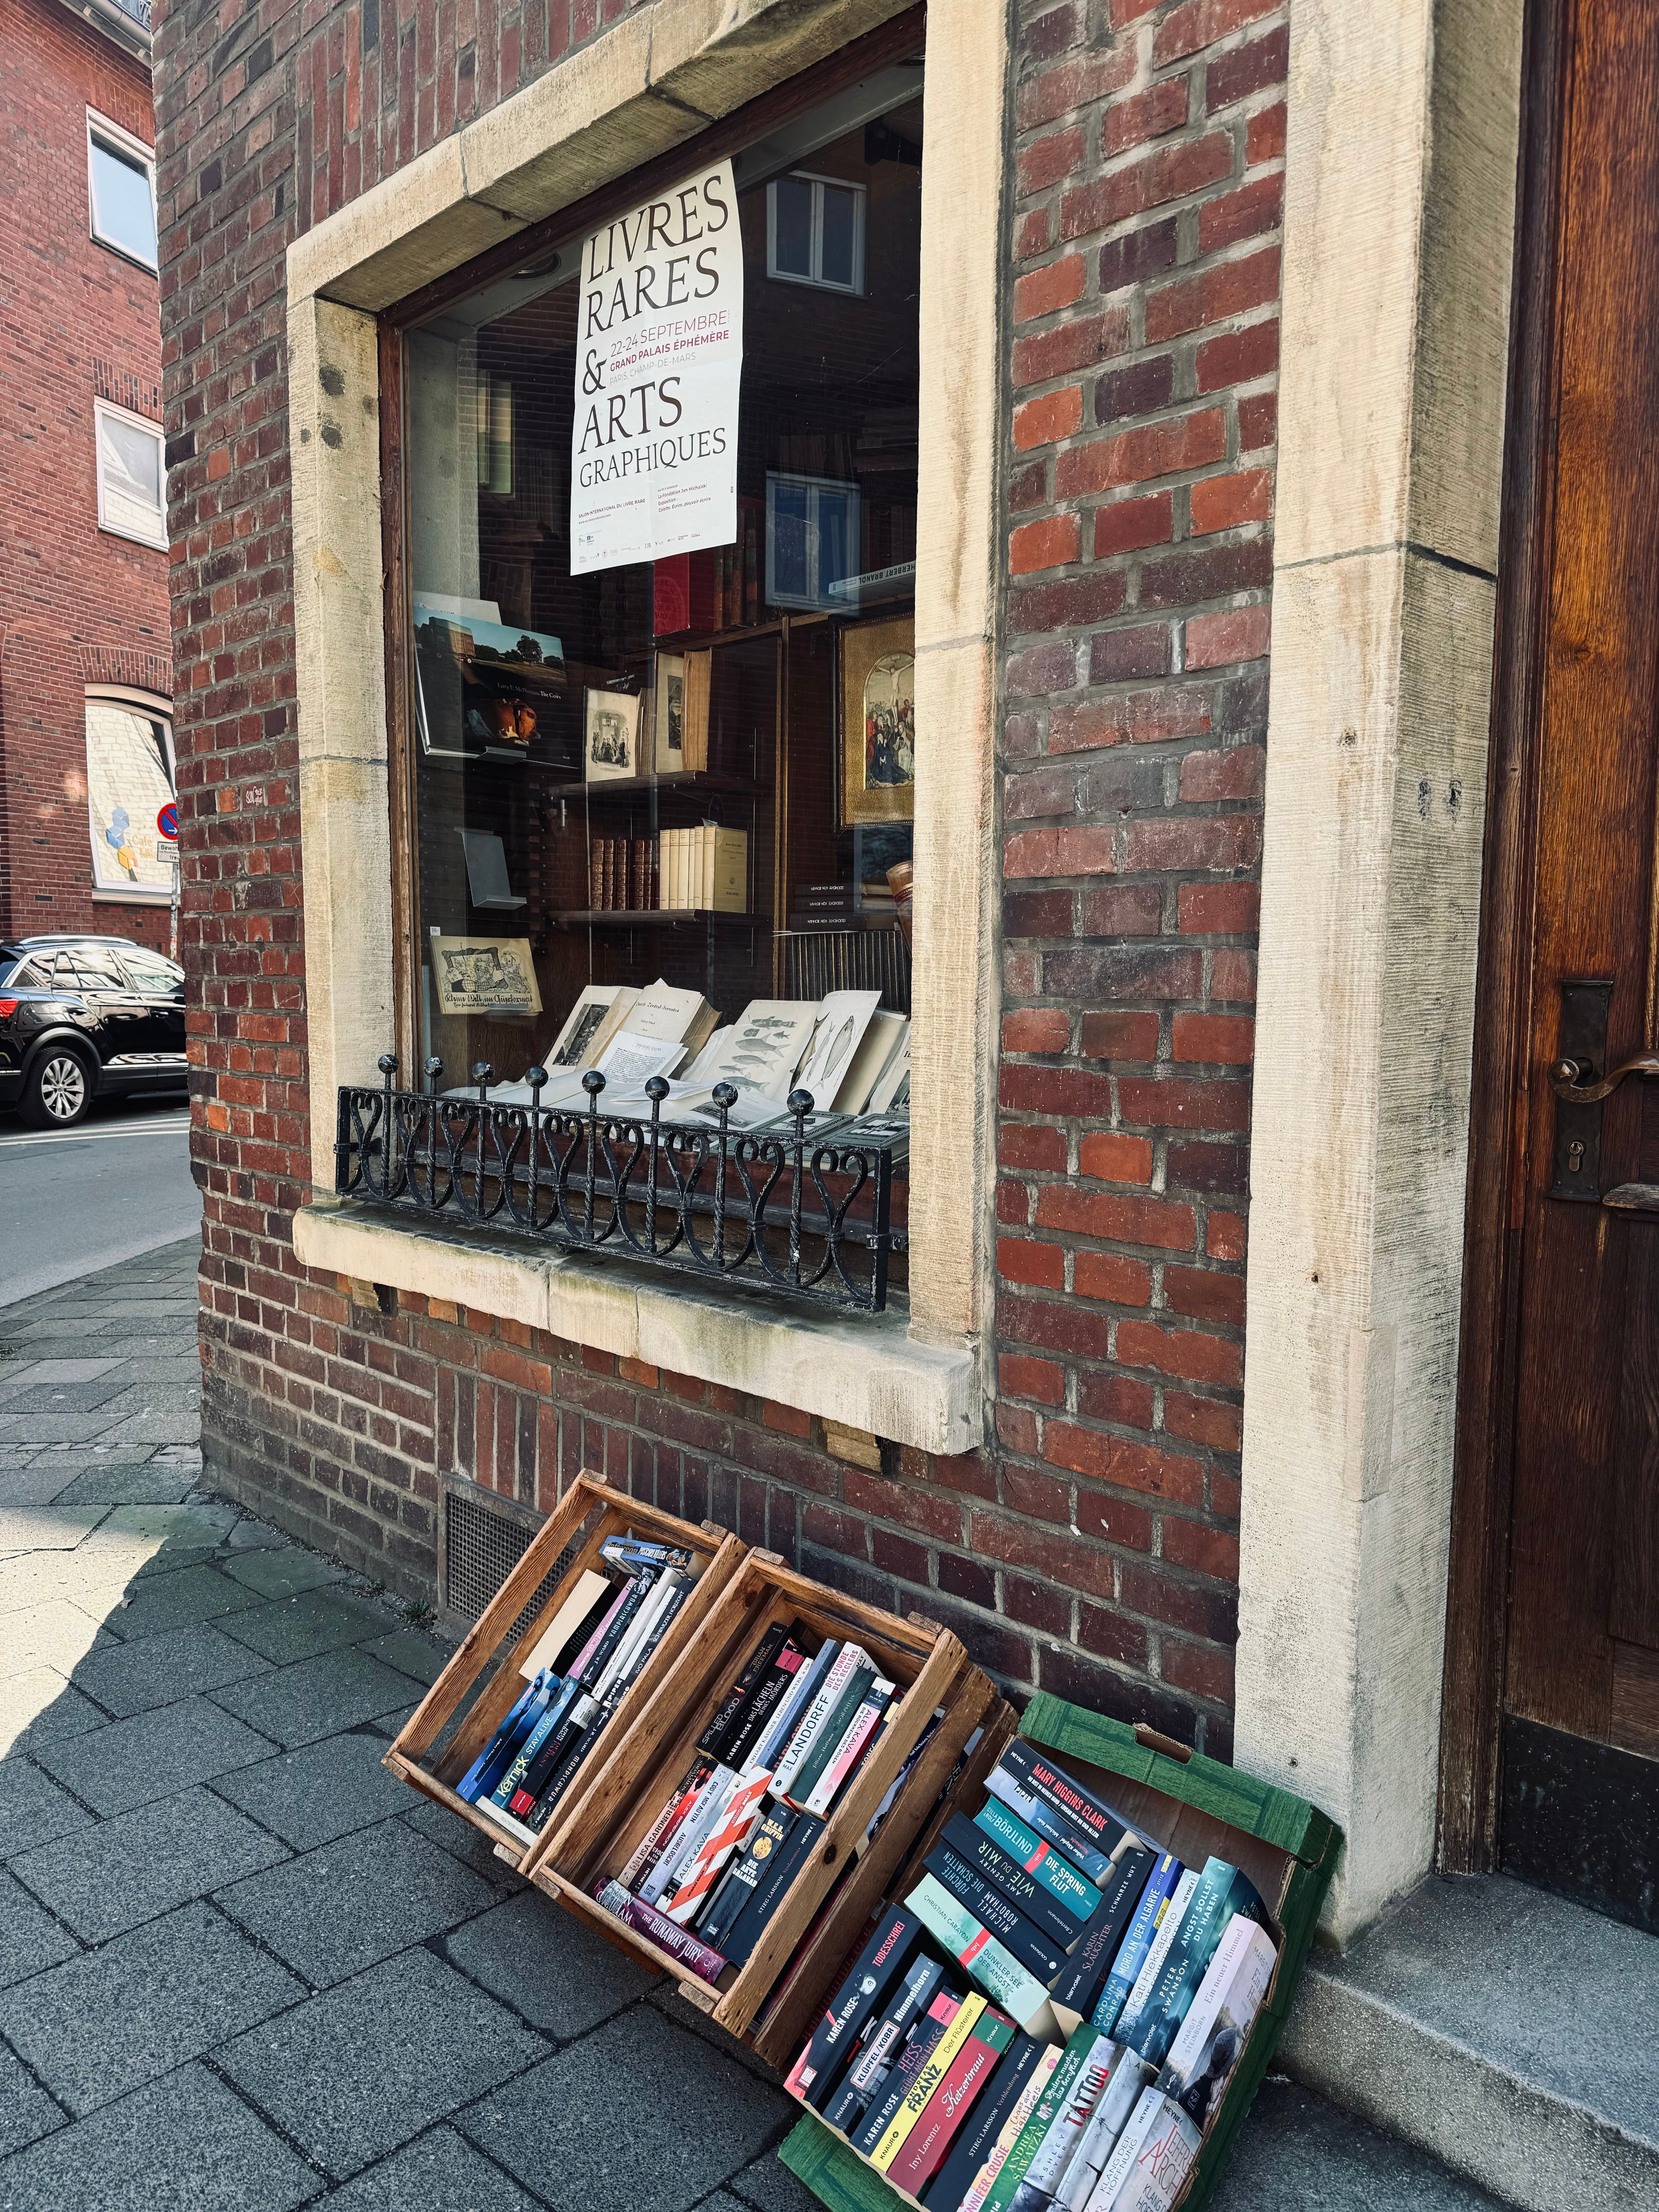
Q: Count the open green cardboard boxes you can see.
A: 1